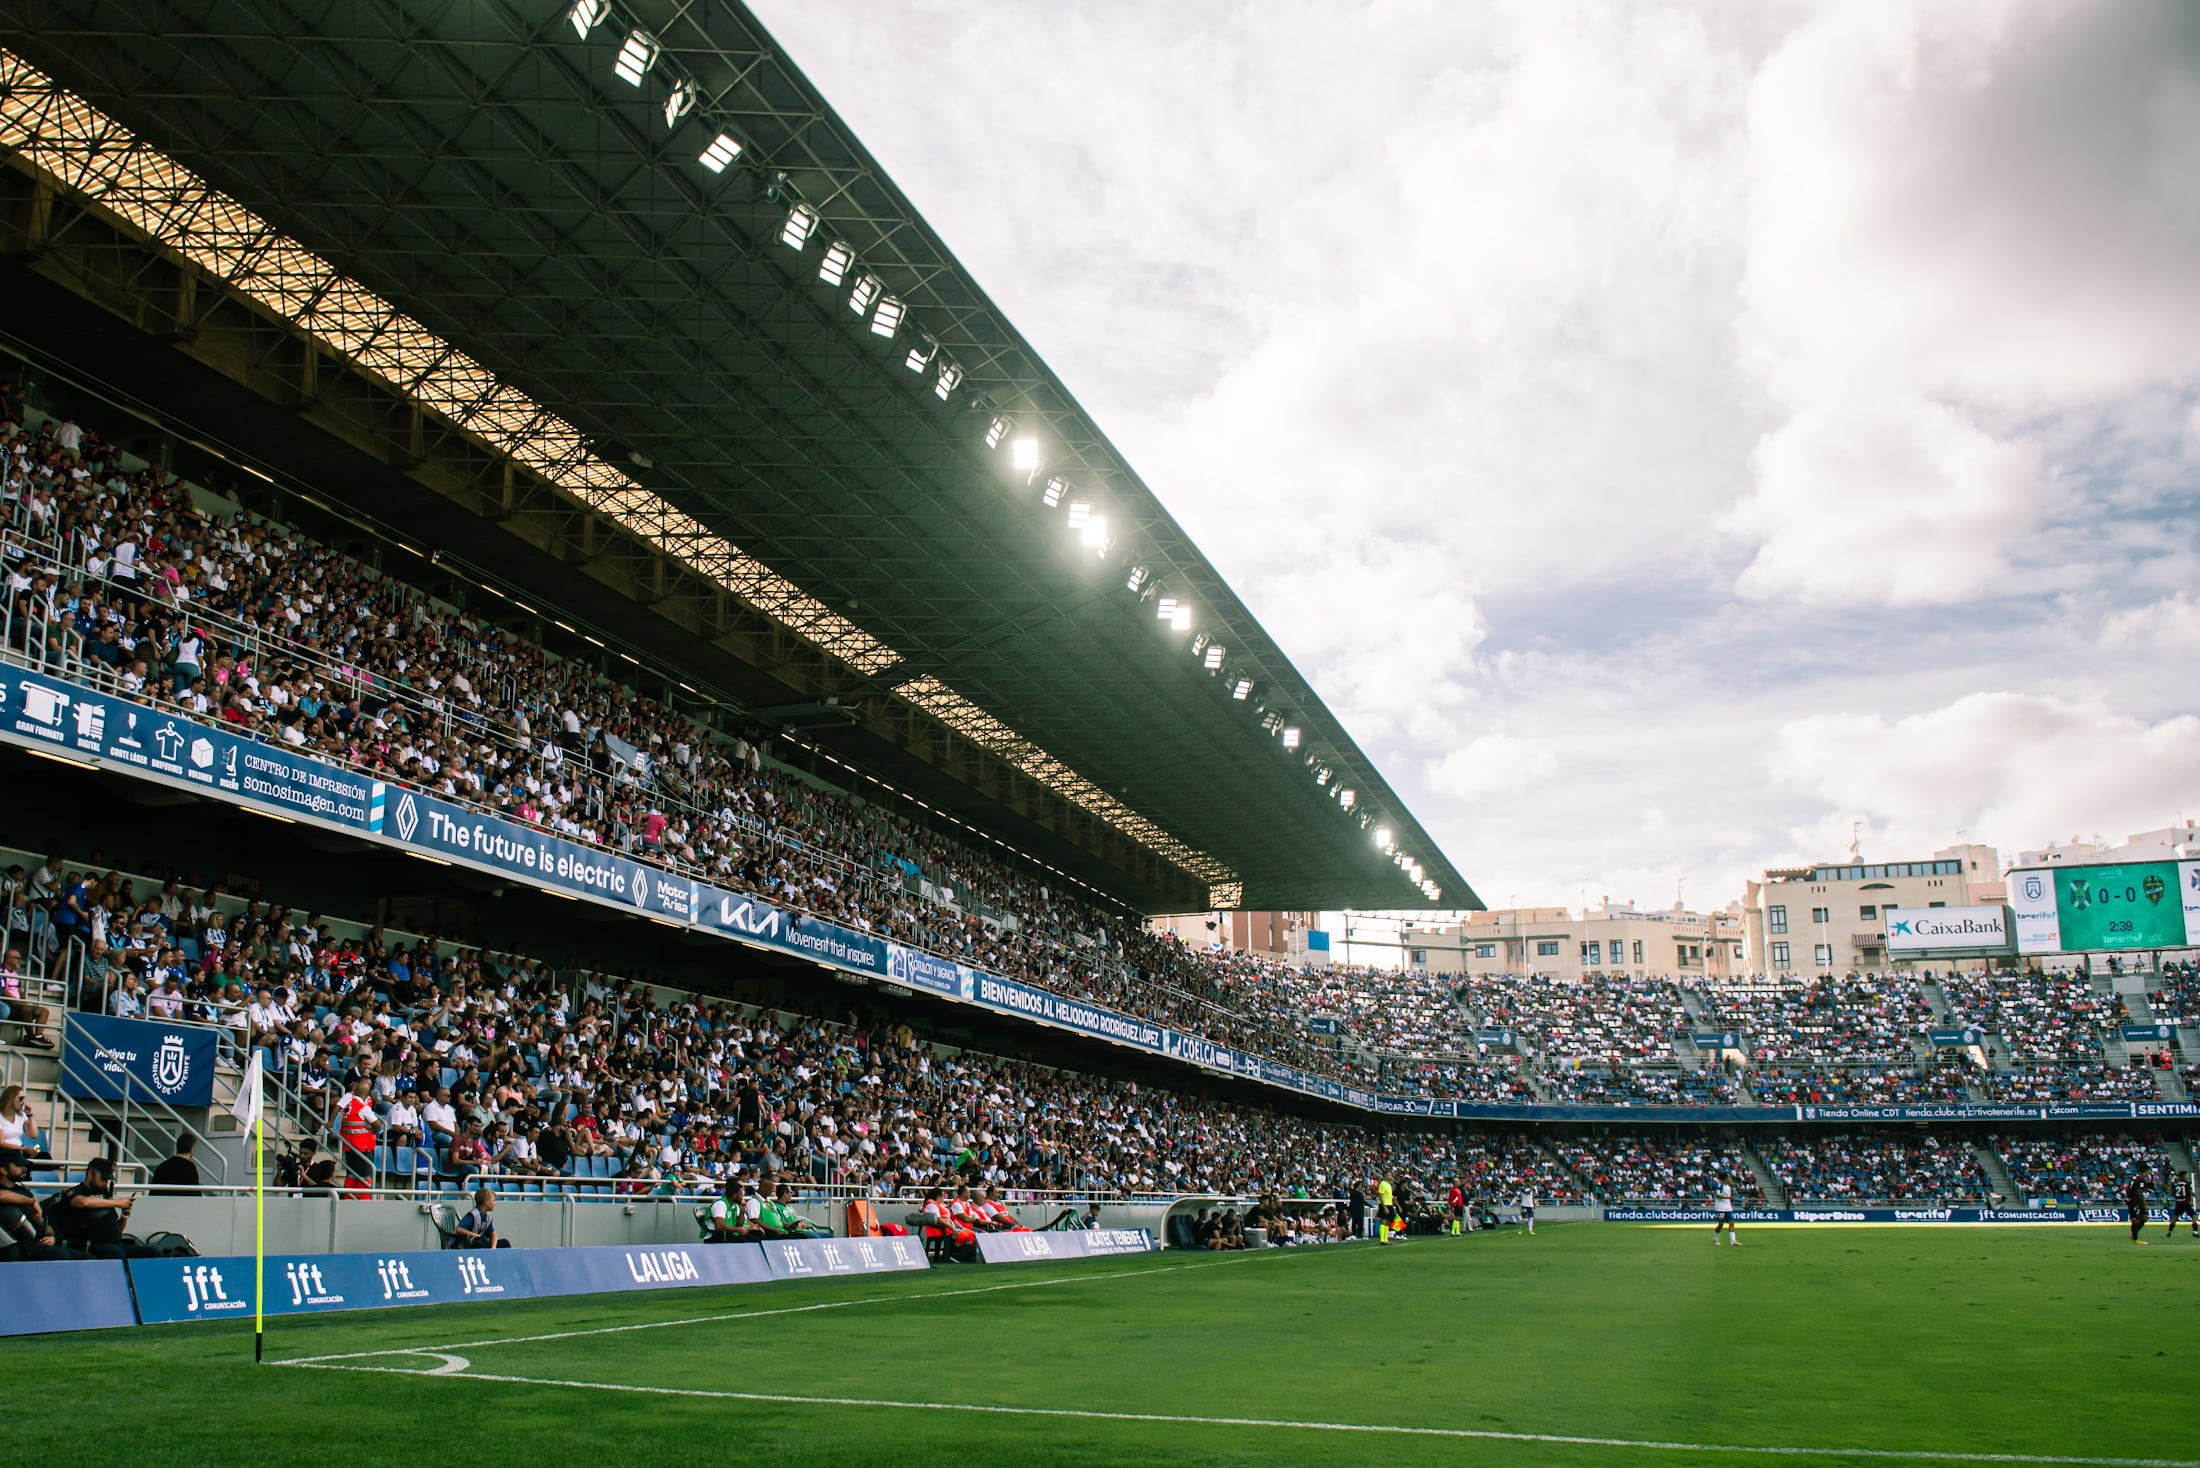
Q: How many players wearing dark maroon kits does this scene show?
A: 2